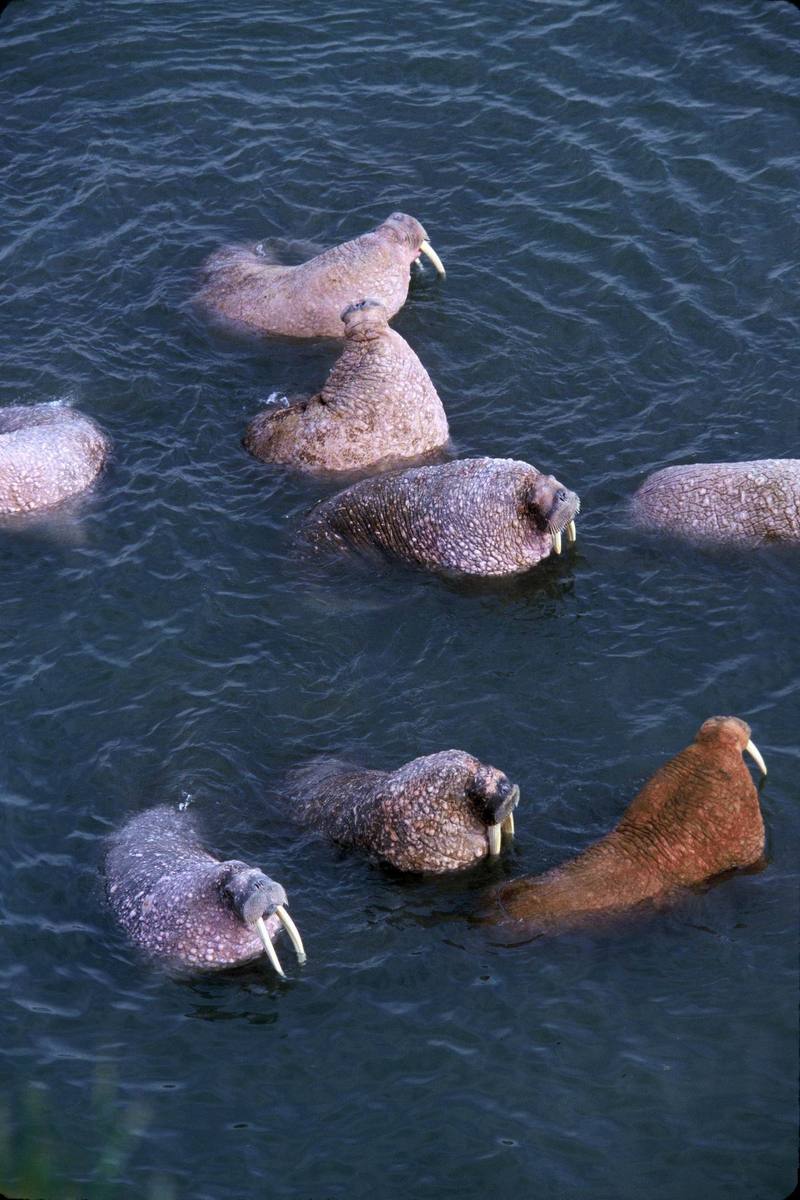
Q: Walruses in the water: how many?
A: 8